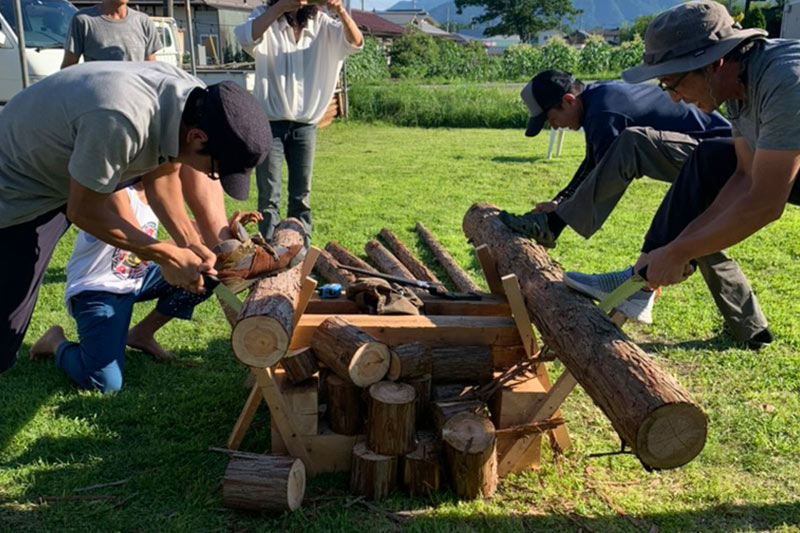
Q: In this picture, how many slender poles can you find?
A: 5